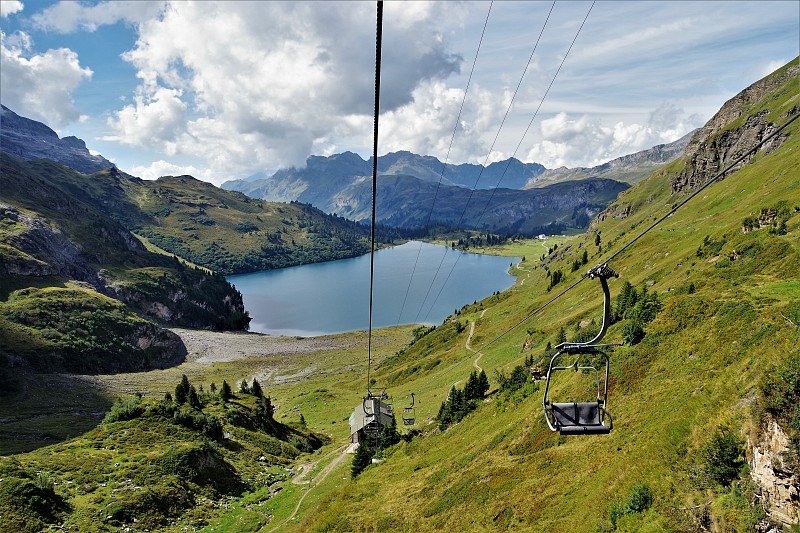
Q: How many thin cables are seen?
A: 3